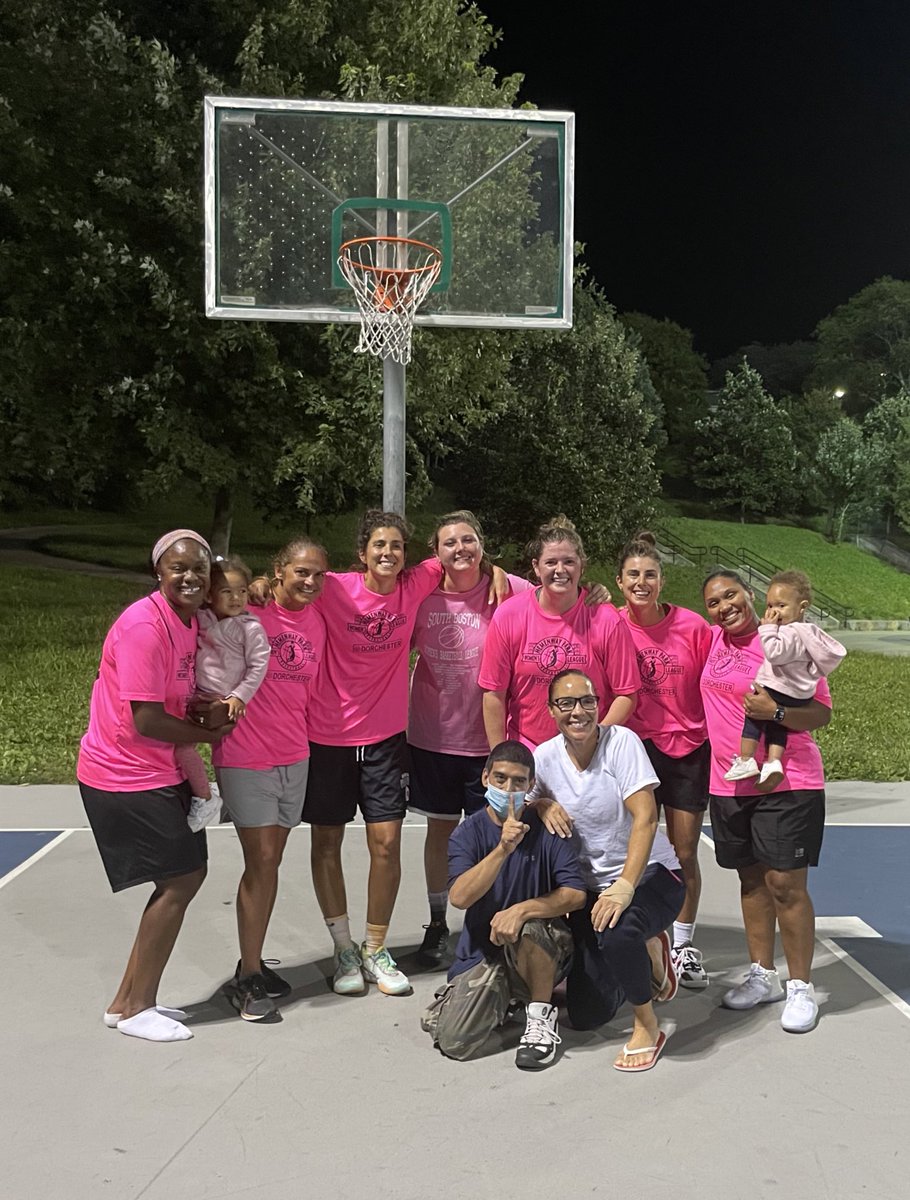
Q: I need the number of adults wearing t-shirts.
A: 9